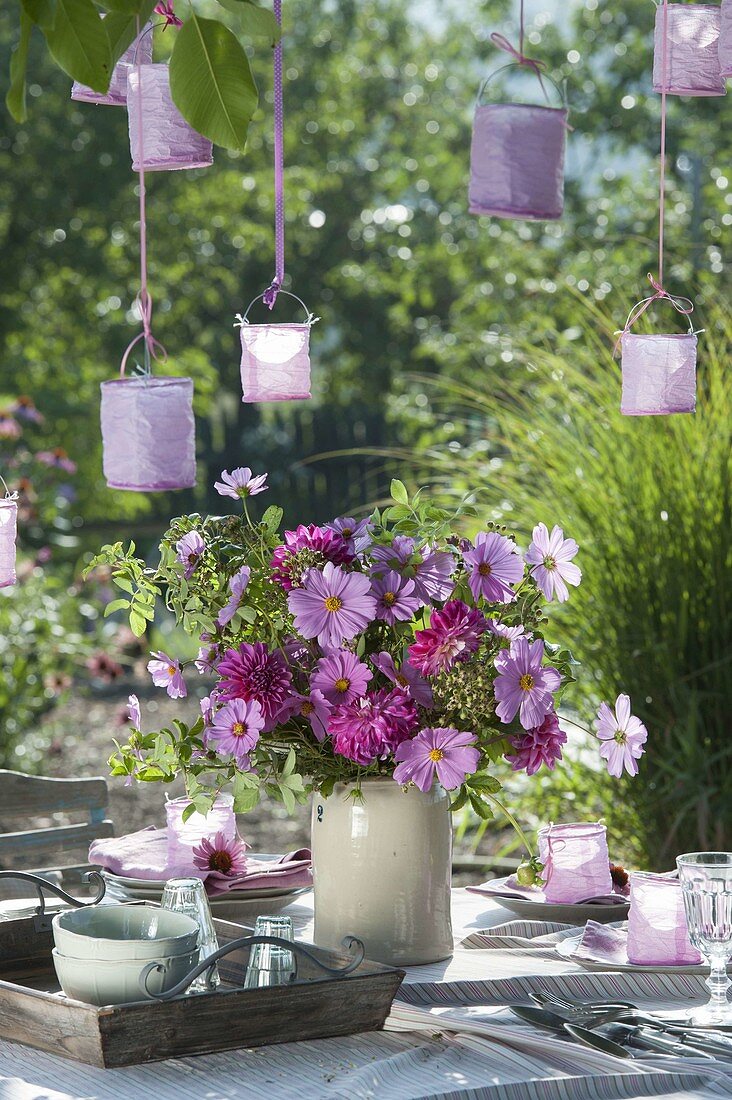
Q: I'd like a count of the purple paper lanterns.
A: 12